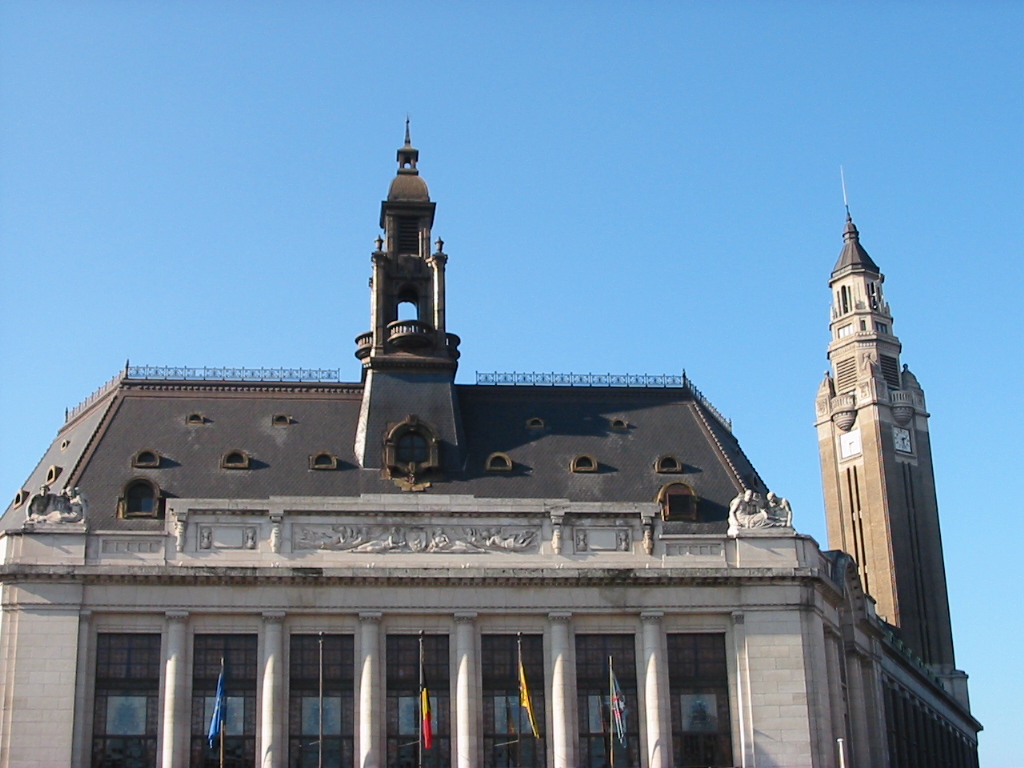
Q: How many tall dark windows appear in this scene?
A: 7